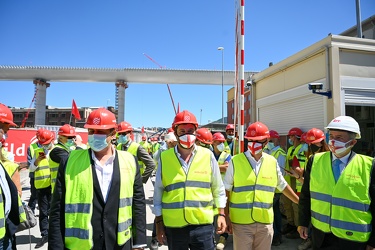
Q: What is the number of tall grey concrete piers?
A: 2